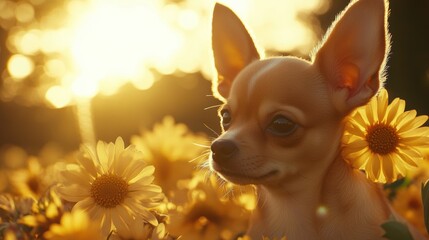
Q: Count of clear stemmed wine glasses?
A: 0